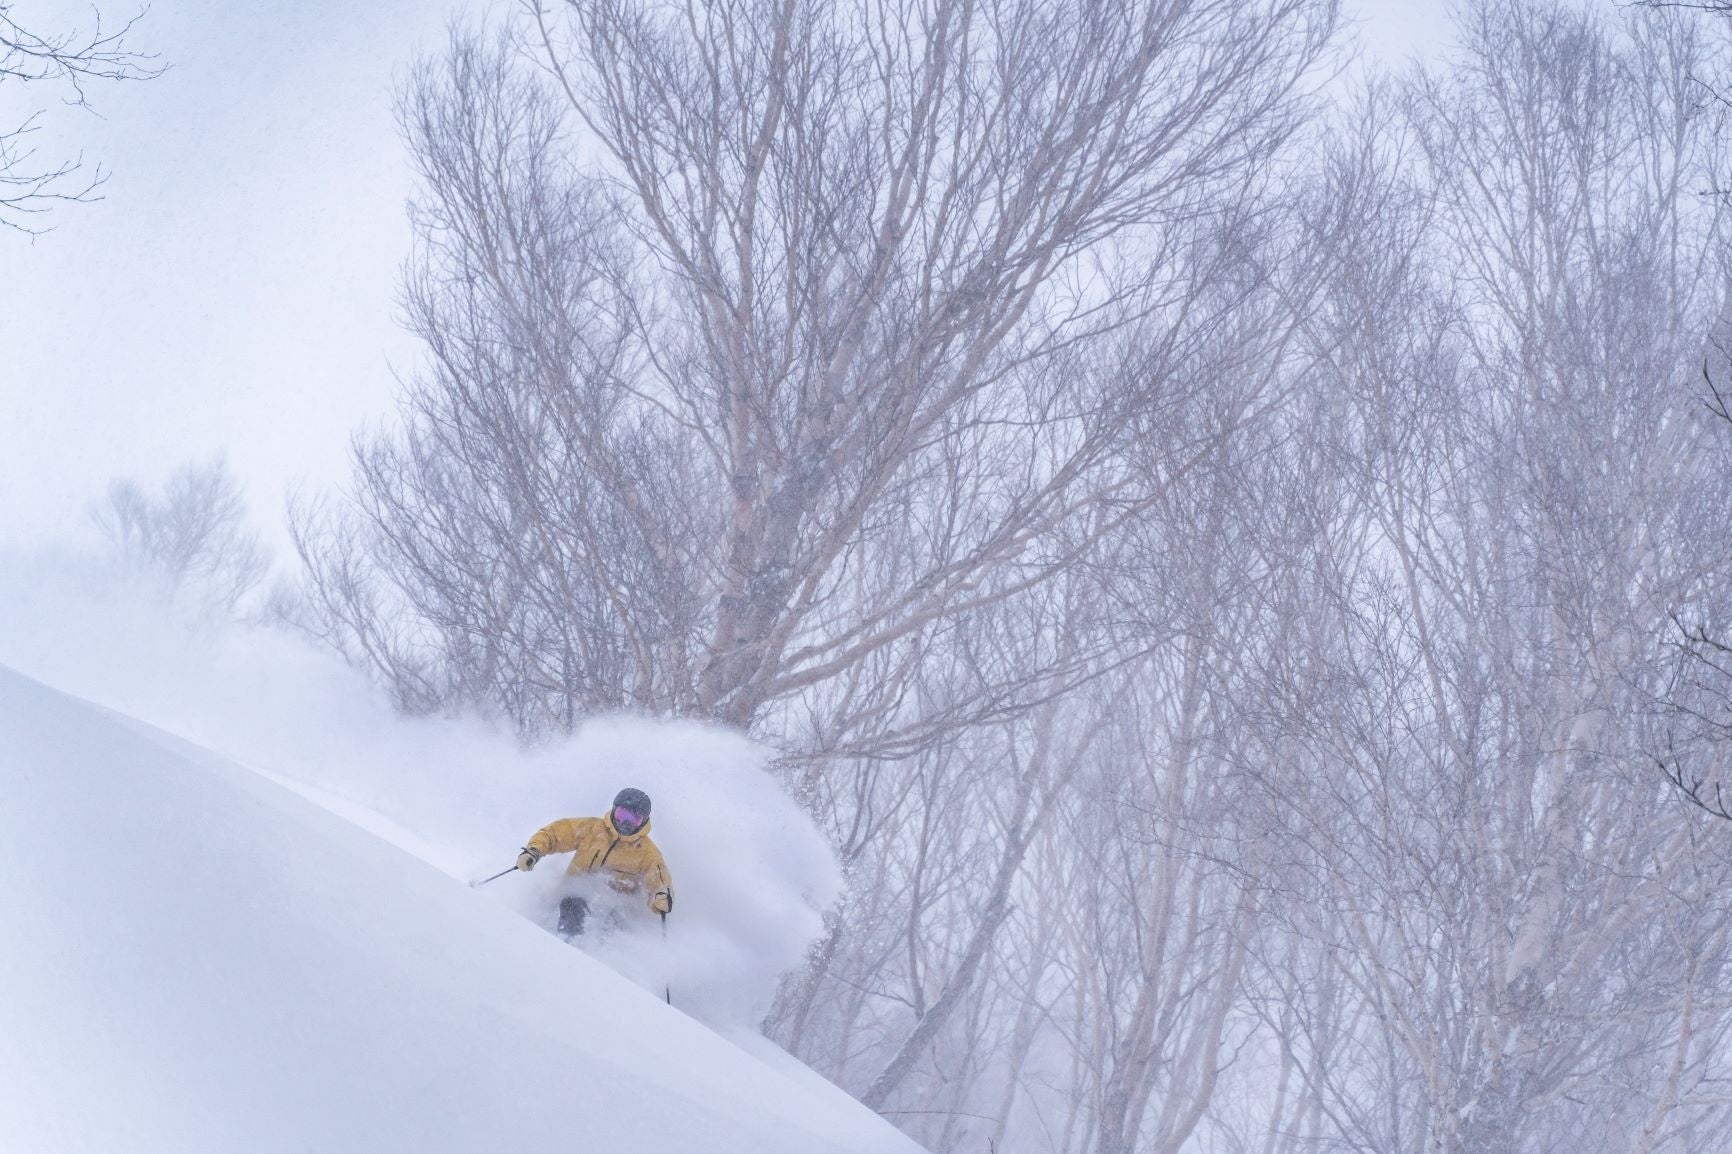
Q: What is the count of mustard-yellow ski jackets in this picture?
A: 1